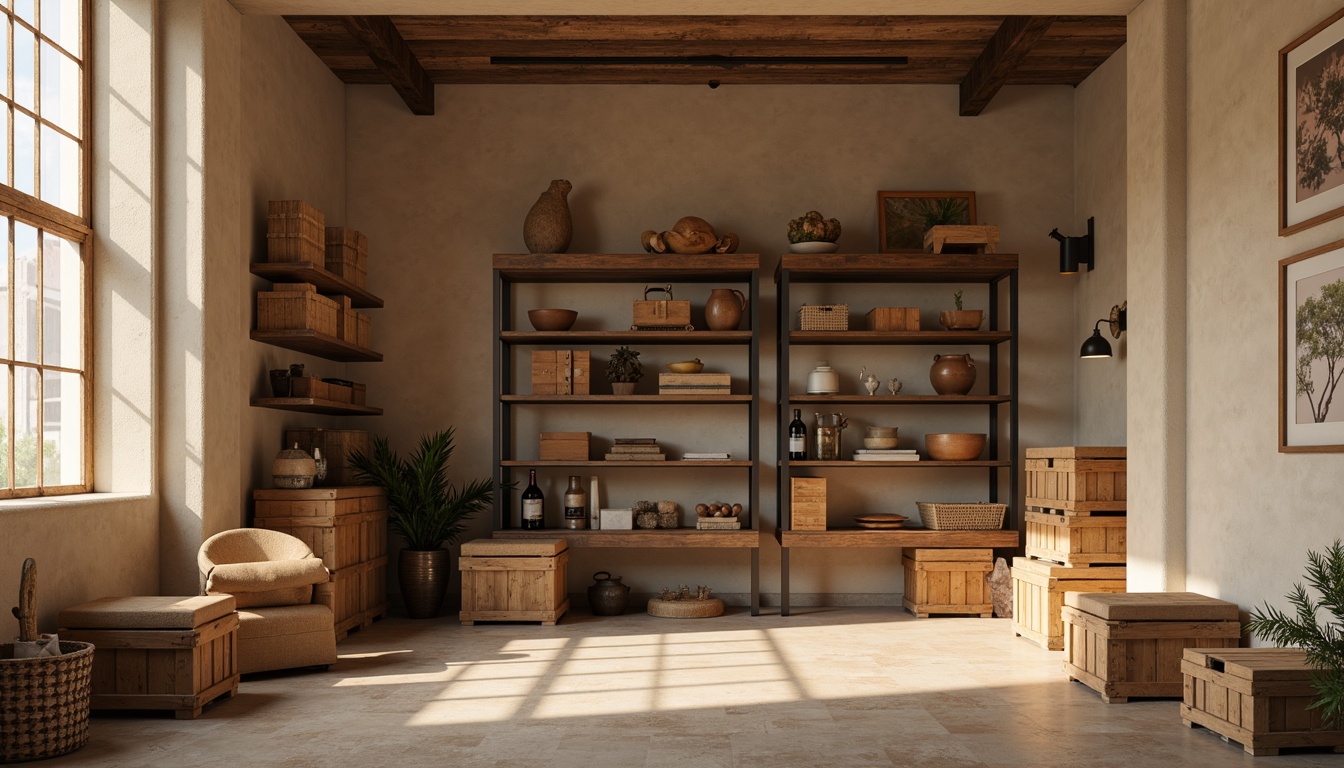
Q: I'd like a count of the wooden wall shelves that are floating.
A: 3